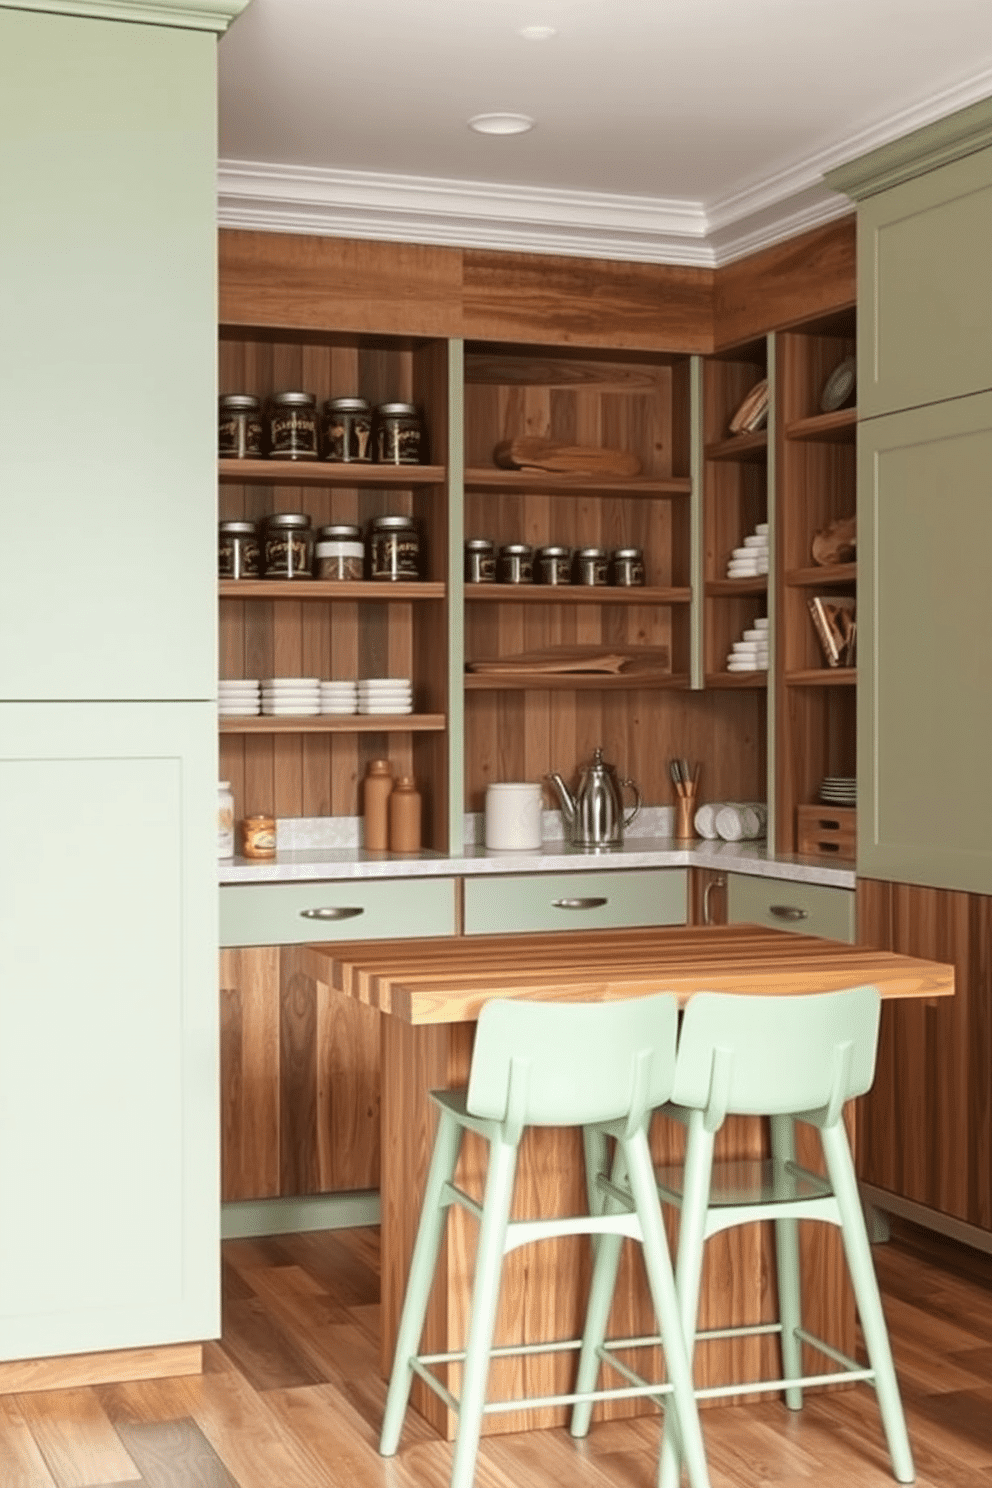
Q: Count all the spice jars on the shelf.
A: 13